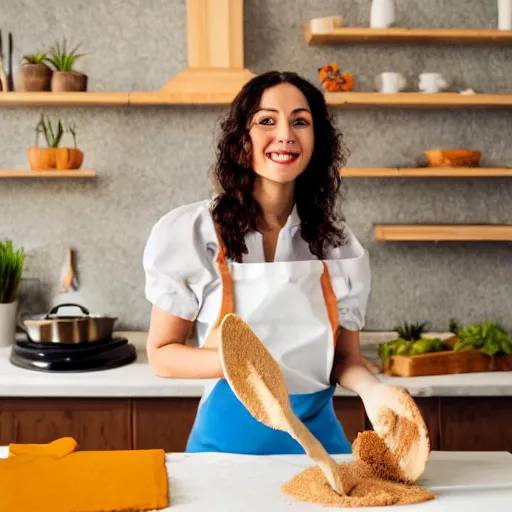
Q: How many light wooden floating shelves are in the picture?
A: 6